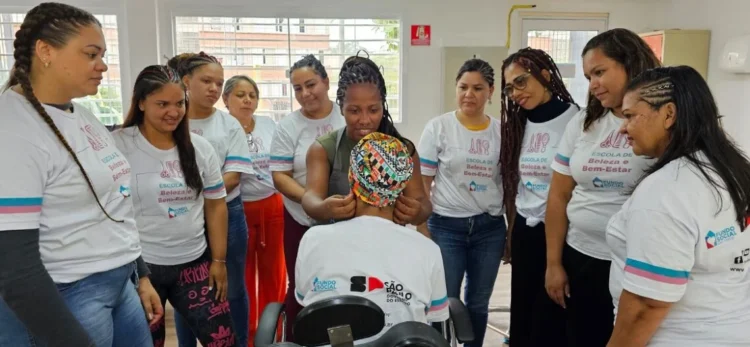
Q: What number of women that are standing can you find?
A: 10